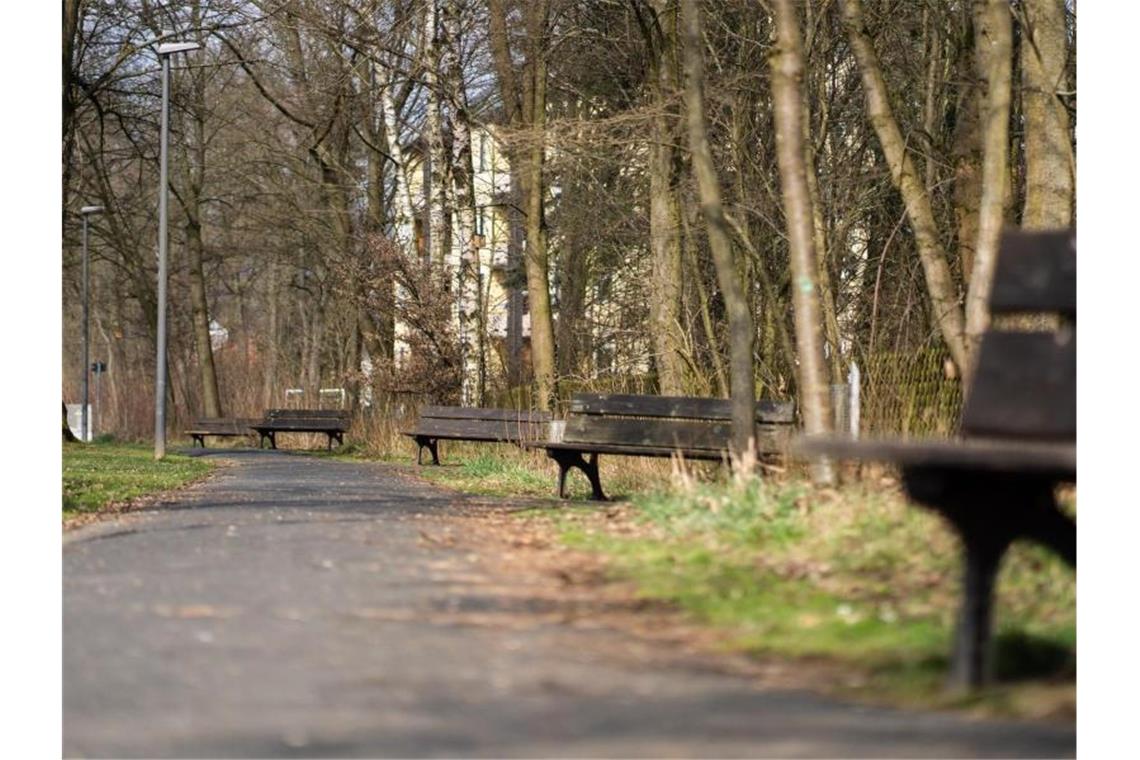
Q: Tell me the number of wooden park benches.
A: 5